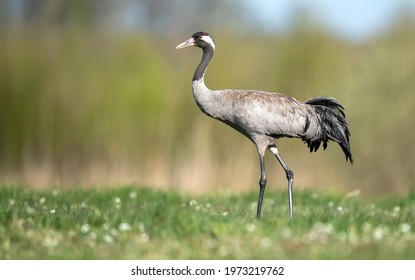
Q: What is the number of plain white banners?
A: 1